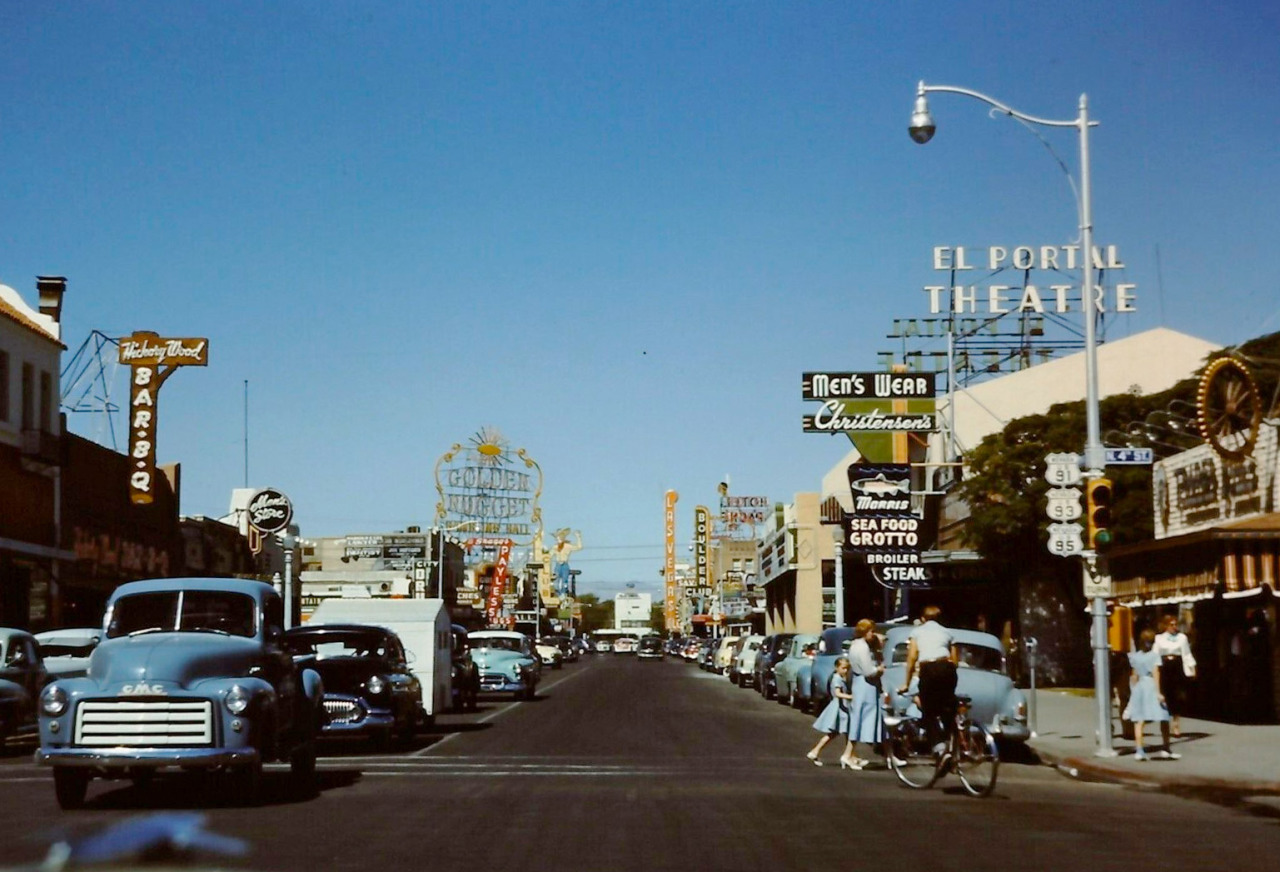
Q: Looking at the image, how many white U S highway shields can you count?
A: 3